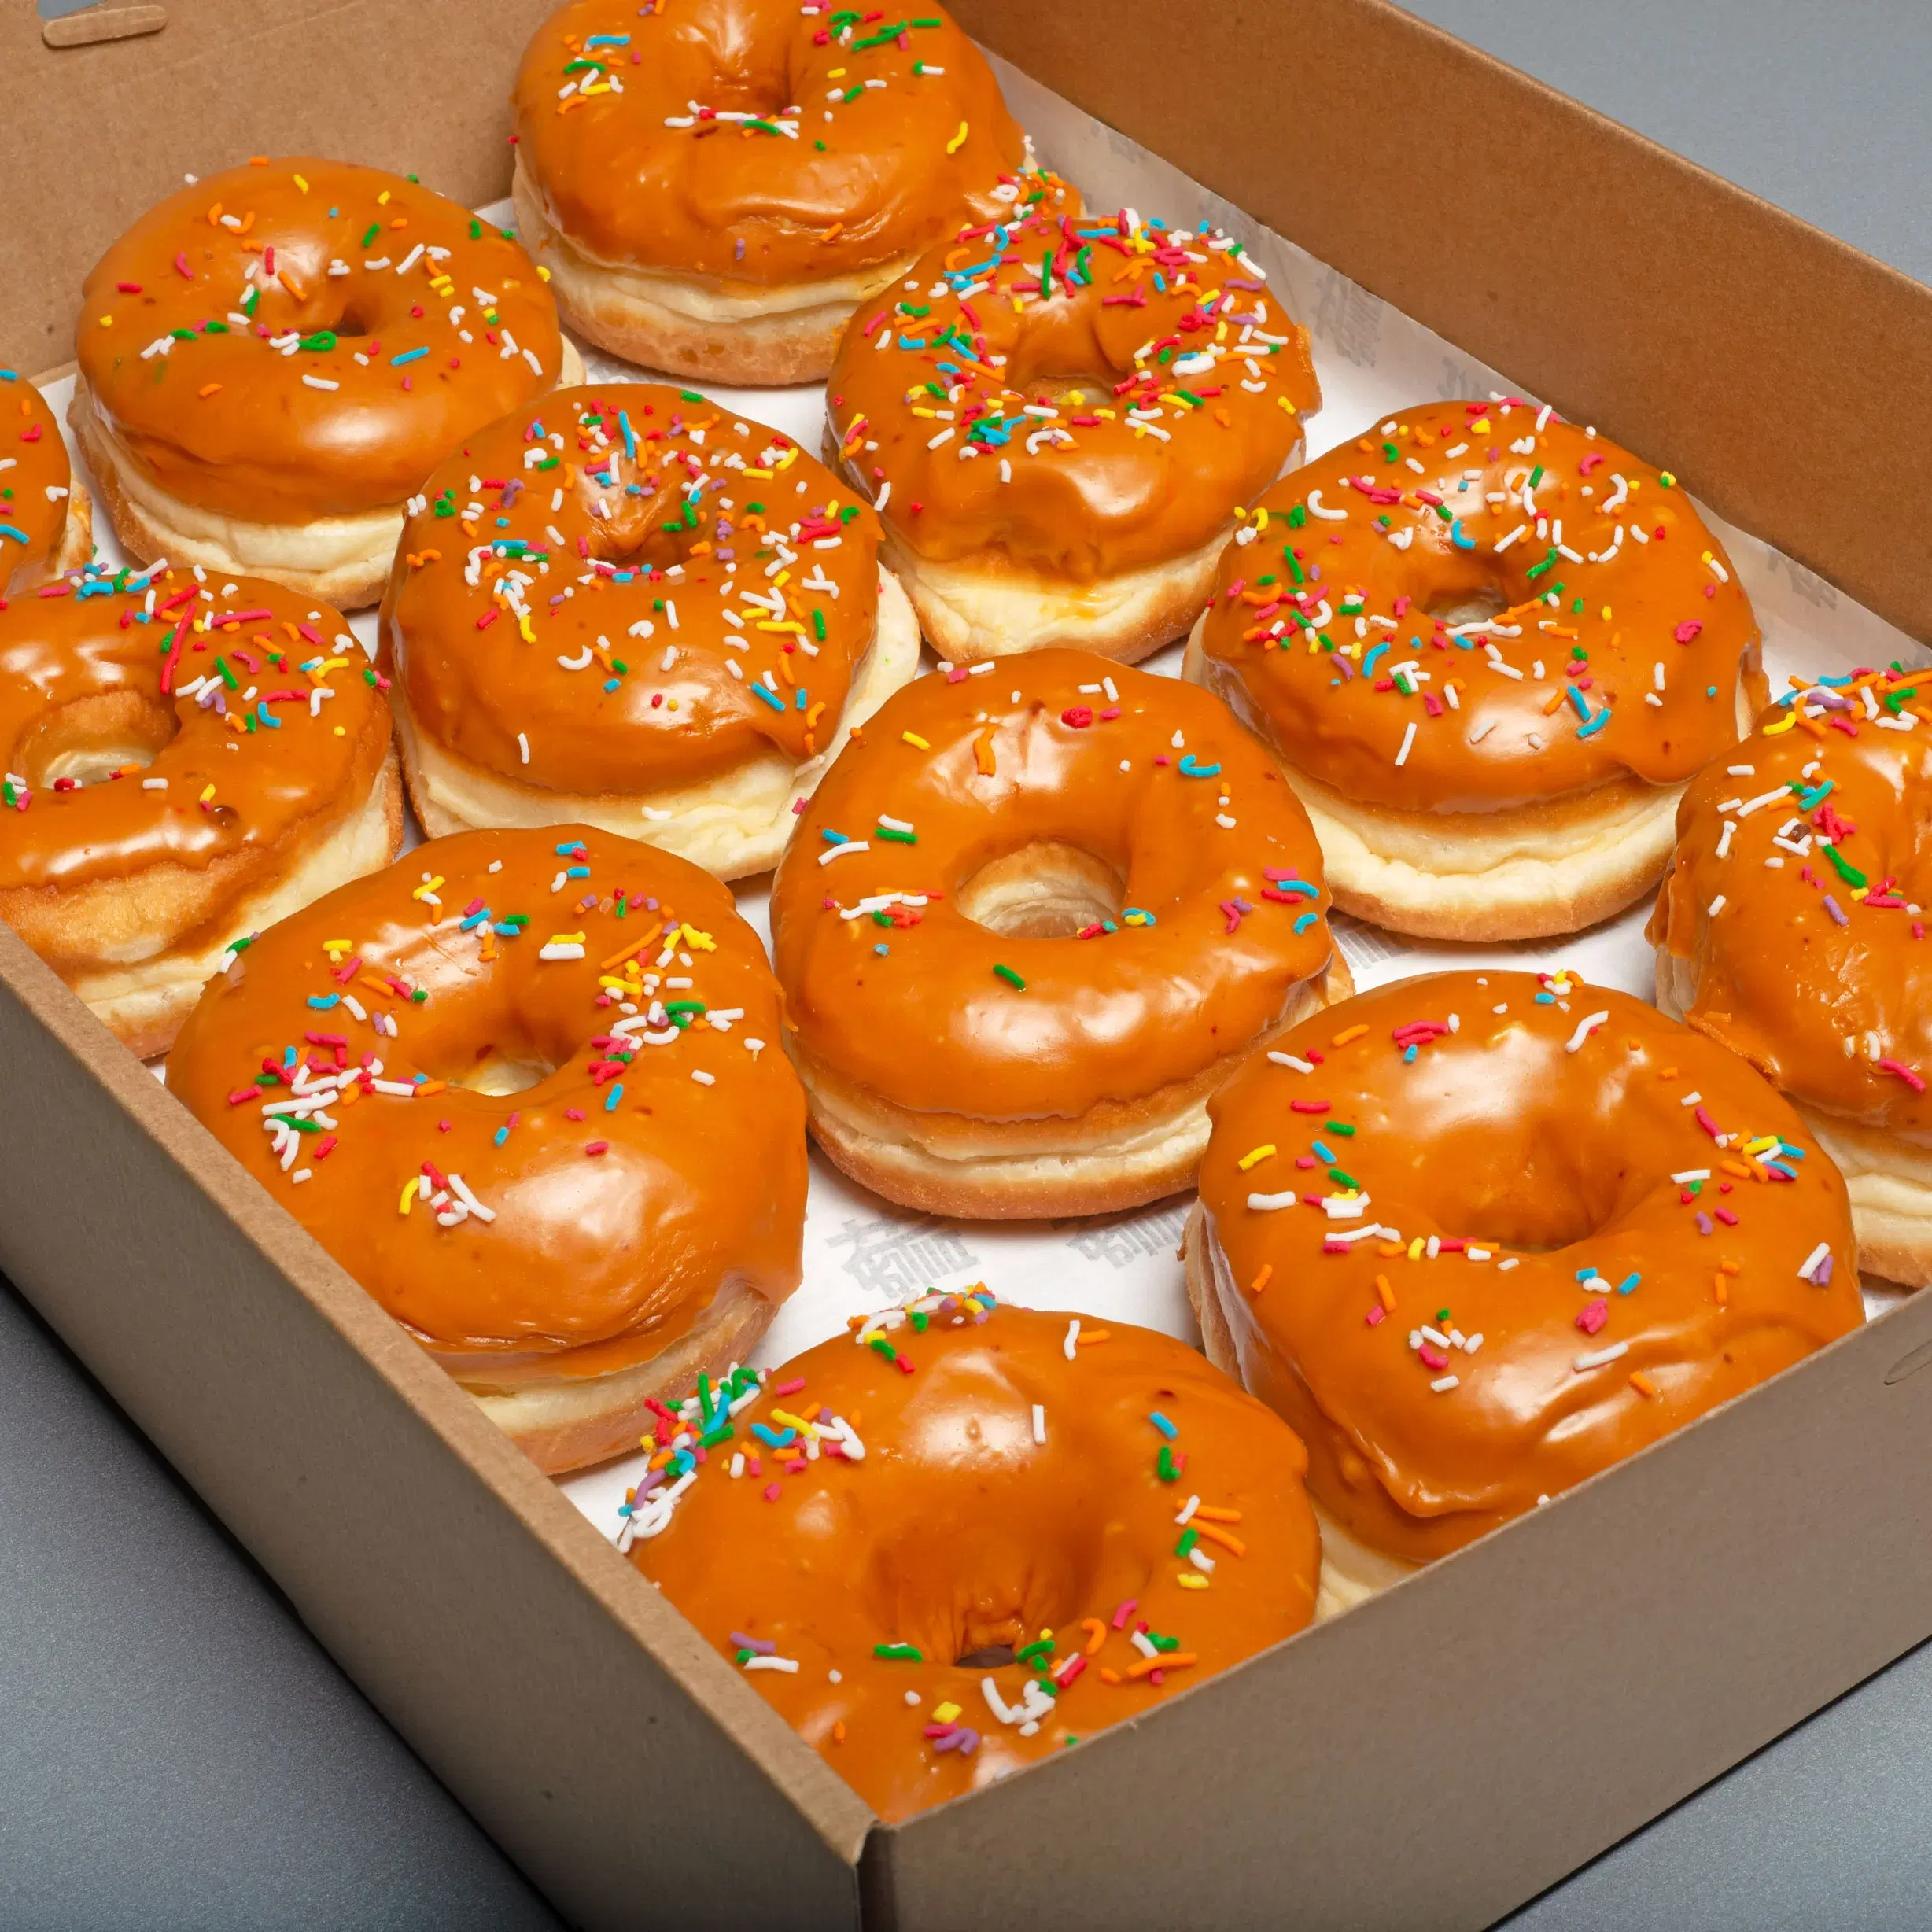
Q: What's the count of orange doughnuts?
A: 12